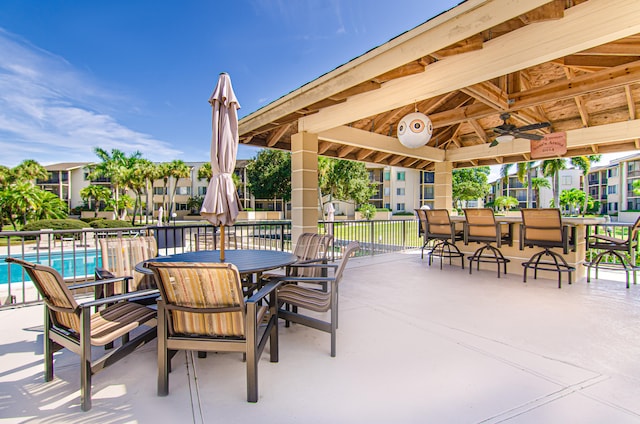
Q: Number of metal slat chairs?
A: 0